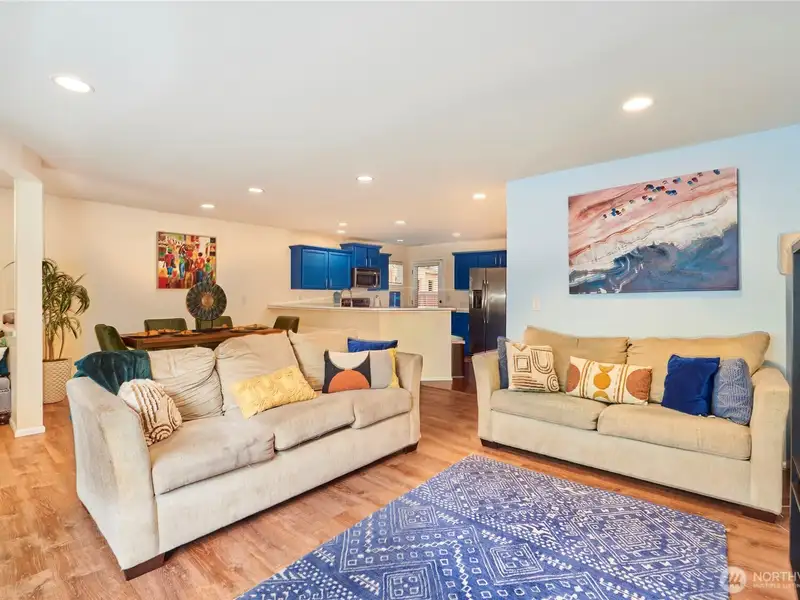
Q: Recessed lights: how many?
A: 11